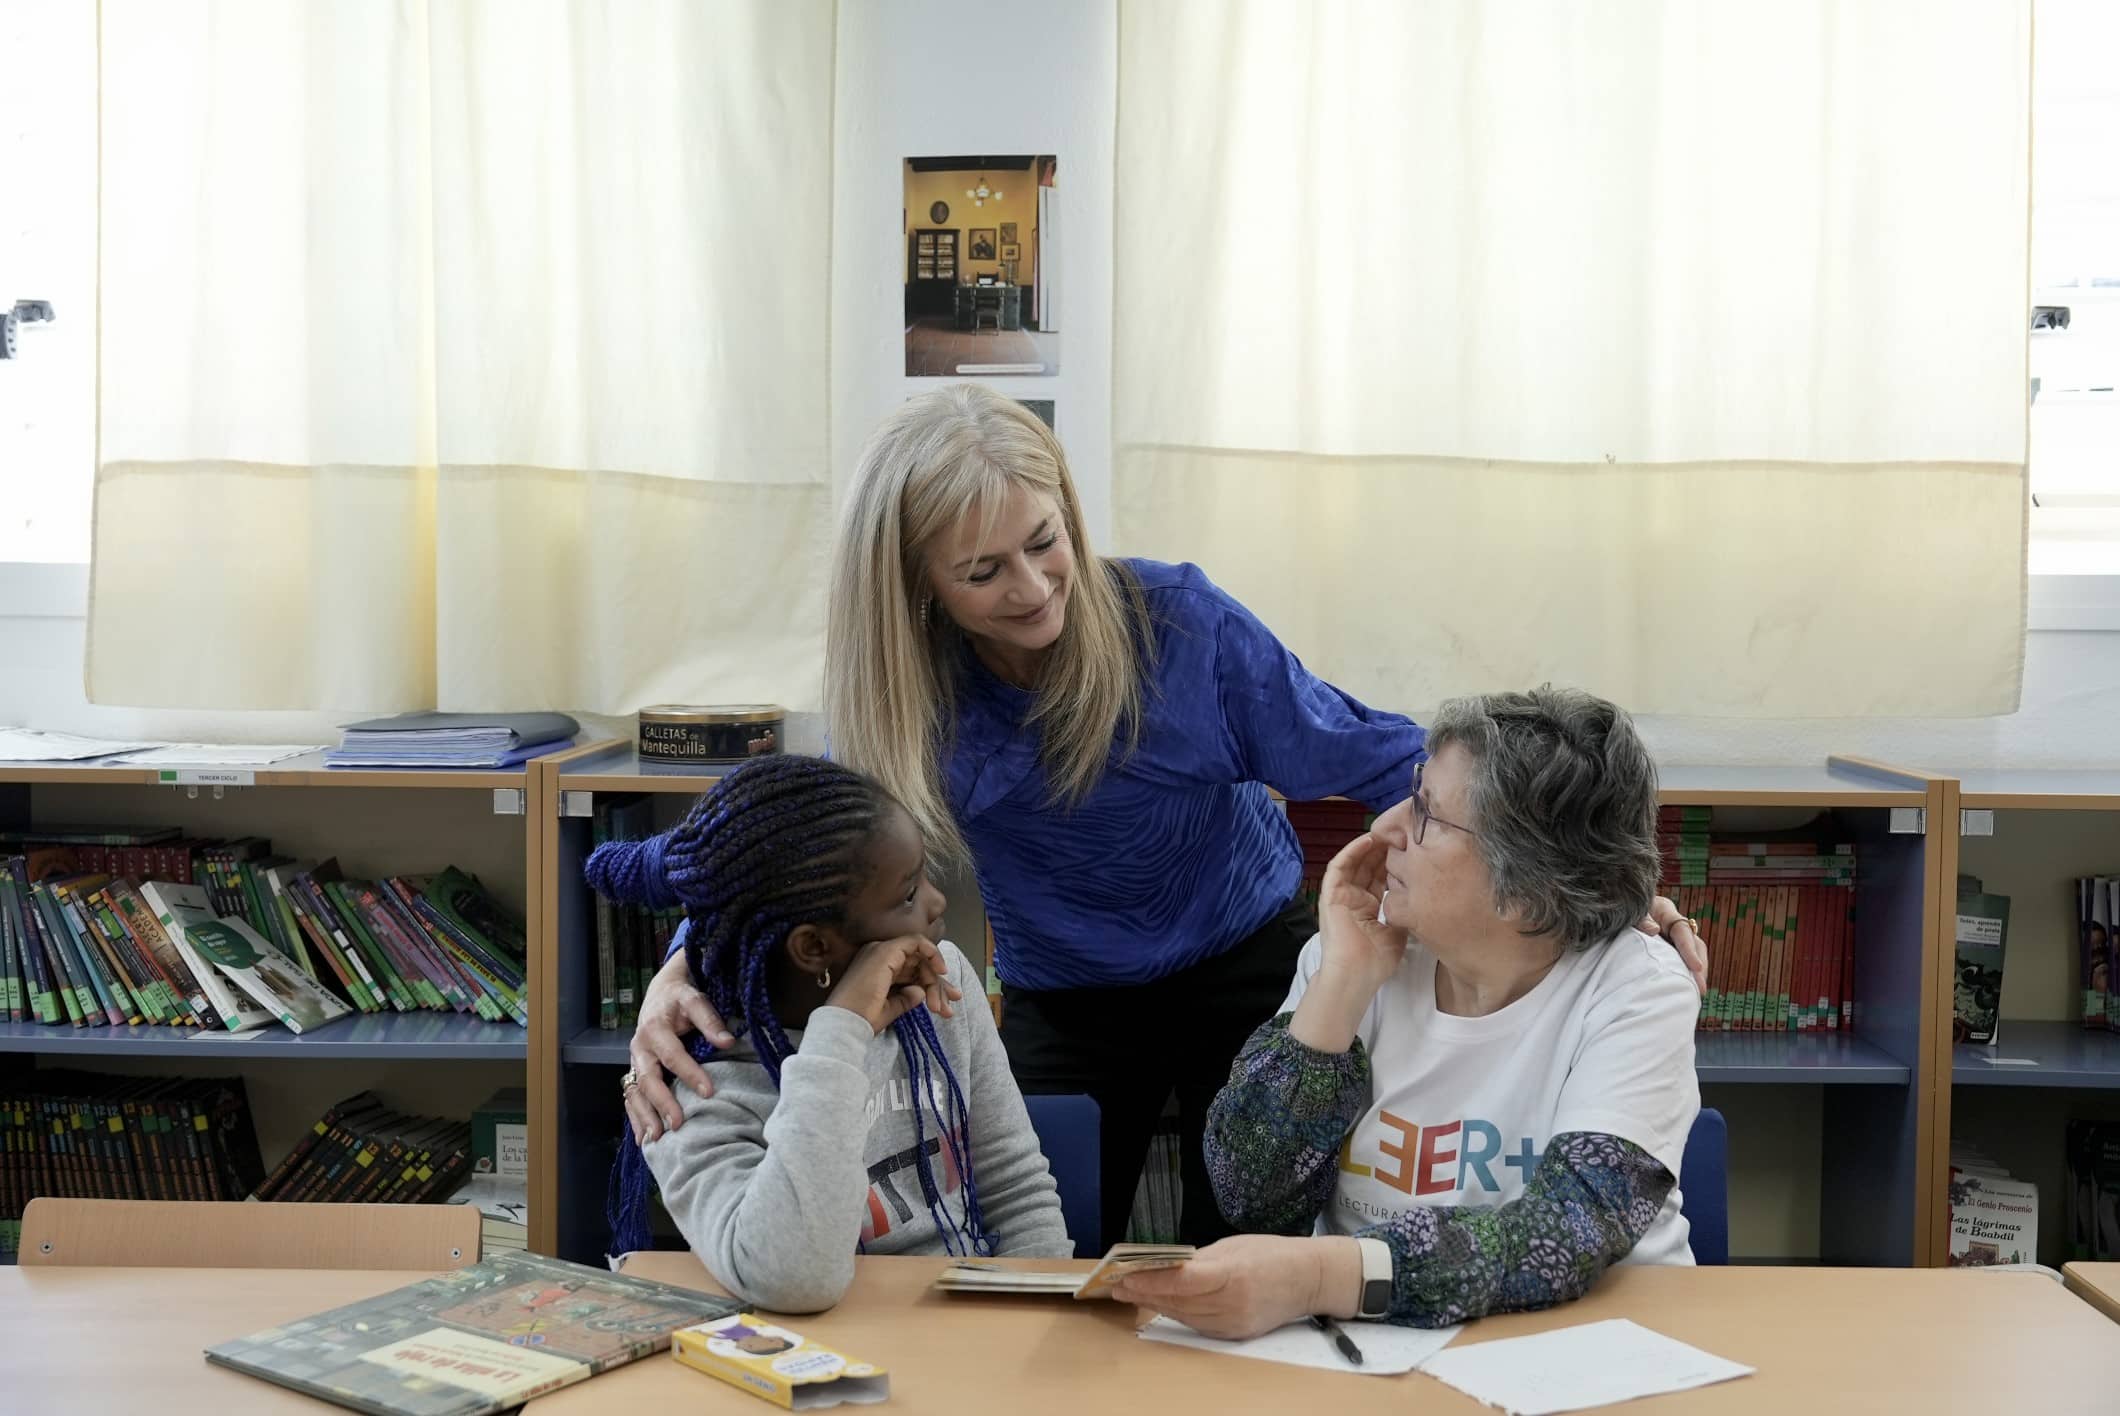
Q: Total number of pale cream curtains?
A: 2